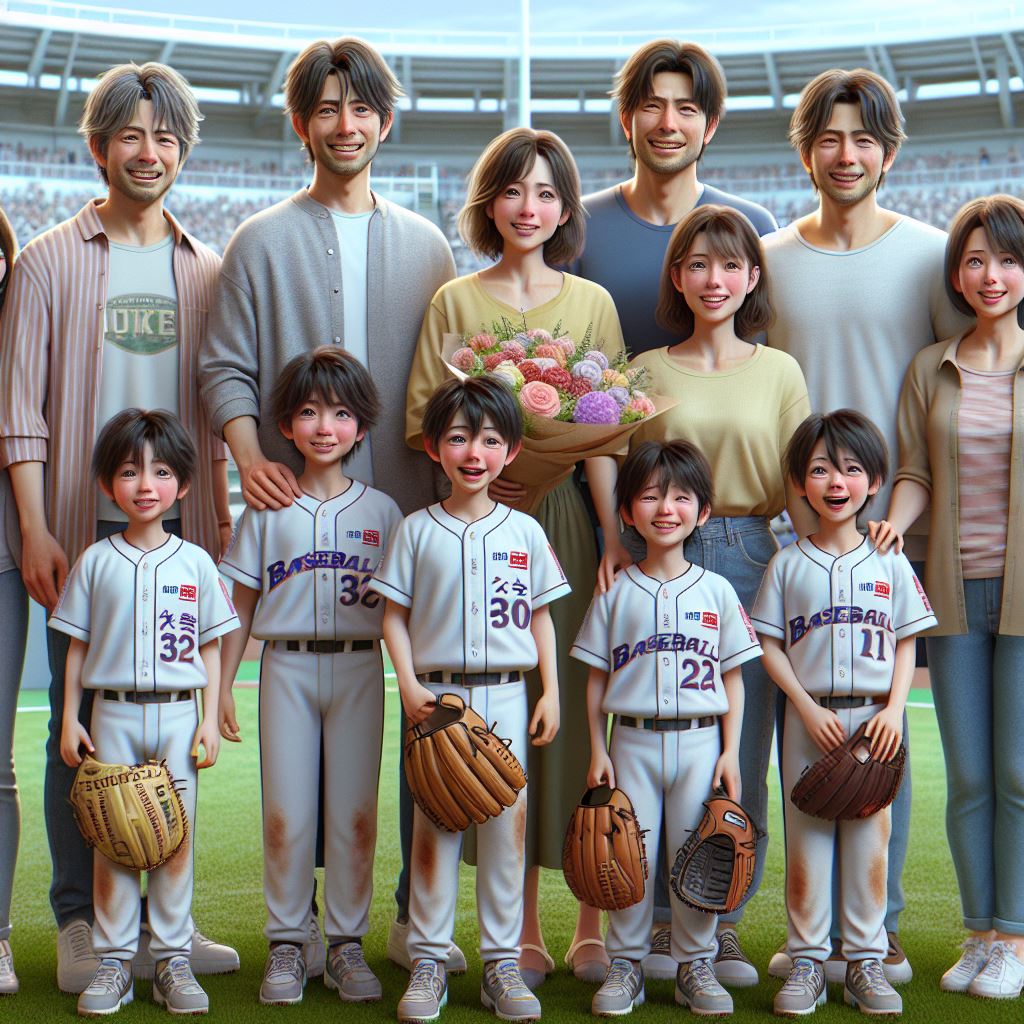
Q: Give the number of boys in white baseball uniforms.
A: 5